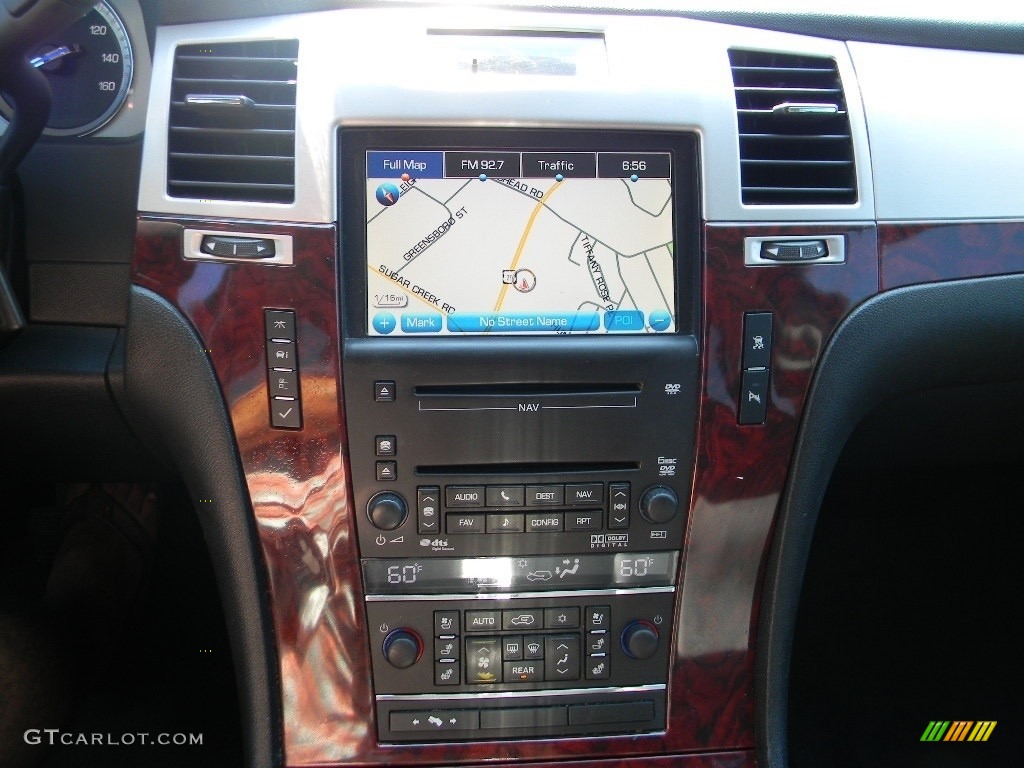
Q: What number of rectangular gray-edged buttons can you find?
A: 2